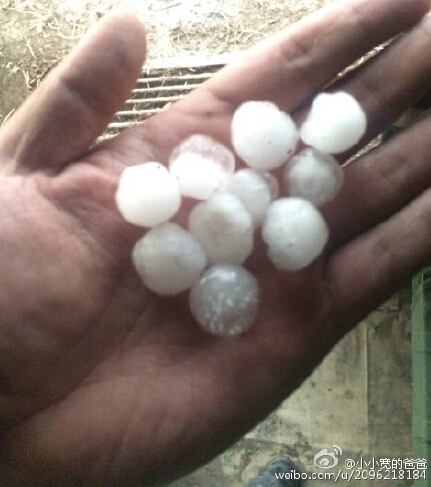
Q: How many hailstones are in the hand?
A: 10